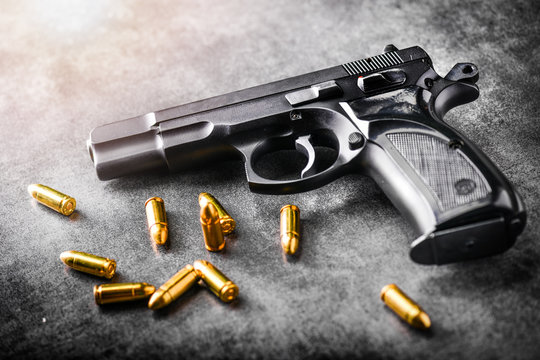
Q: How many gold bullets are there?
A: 10